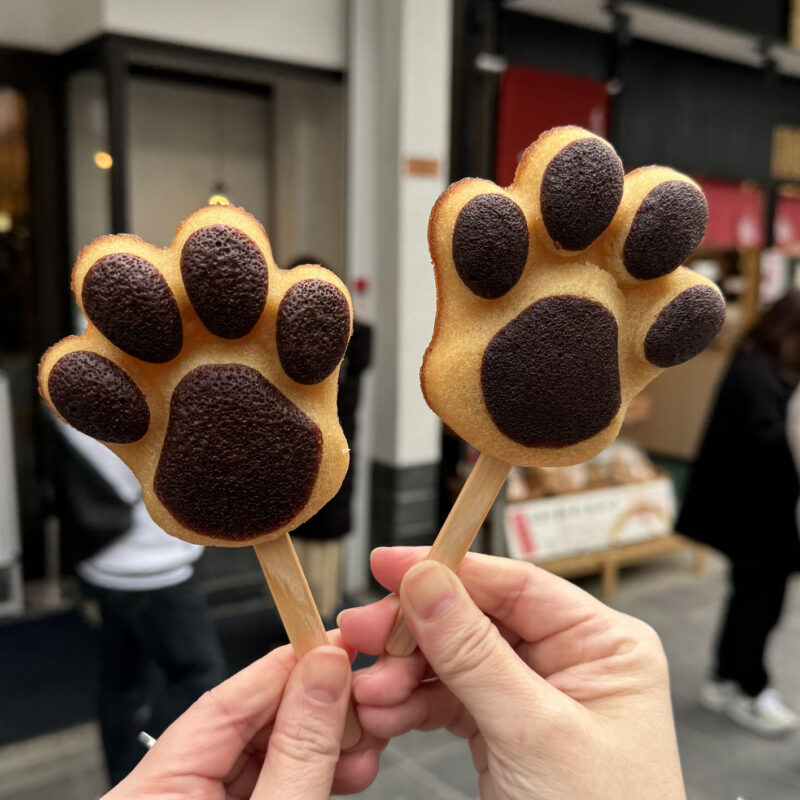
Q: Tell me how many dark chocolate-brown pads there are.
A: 10